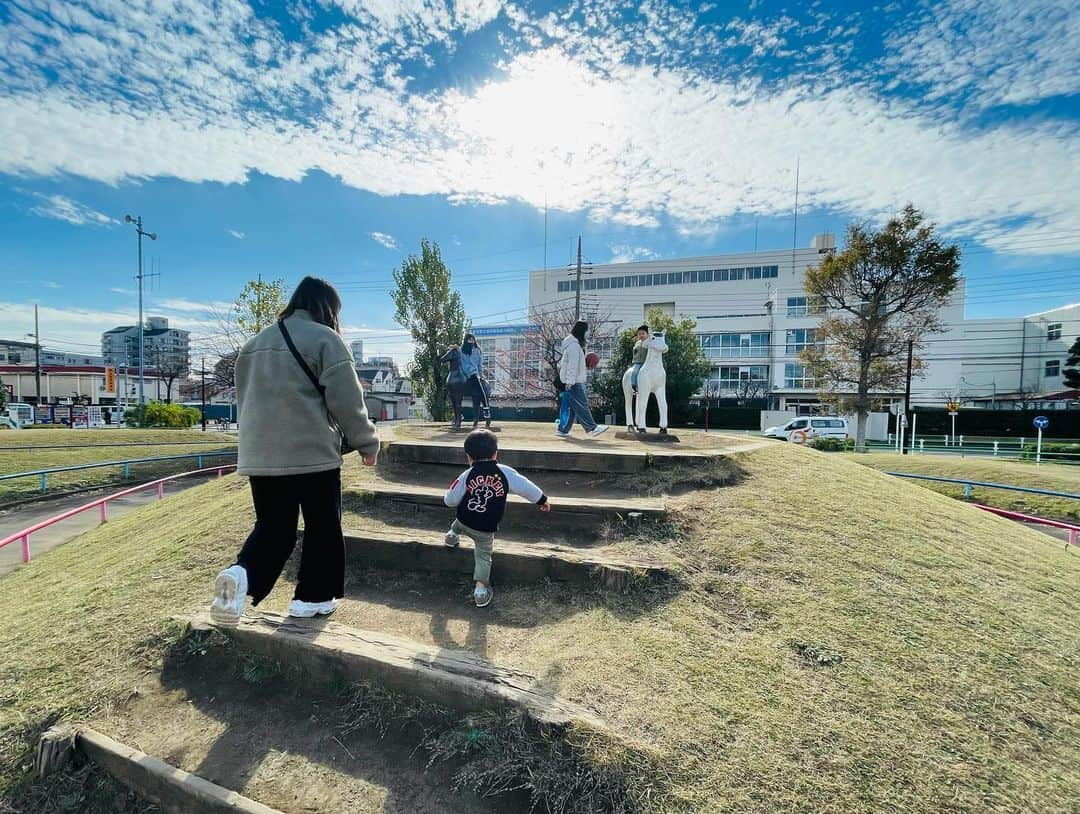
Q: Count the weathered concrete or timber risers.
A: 5